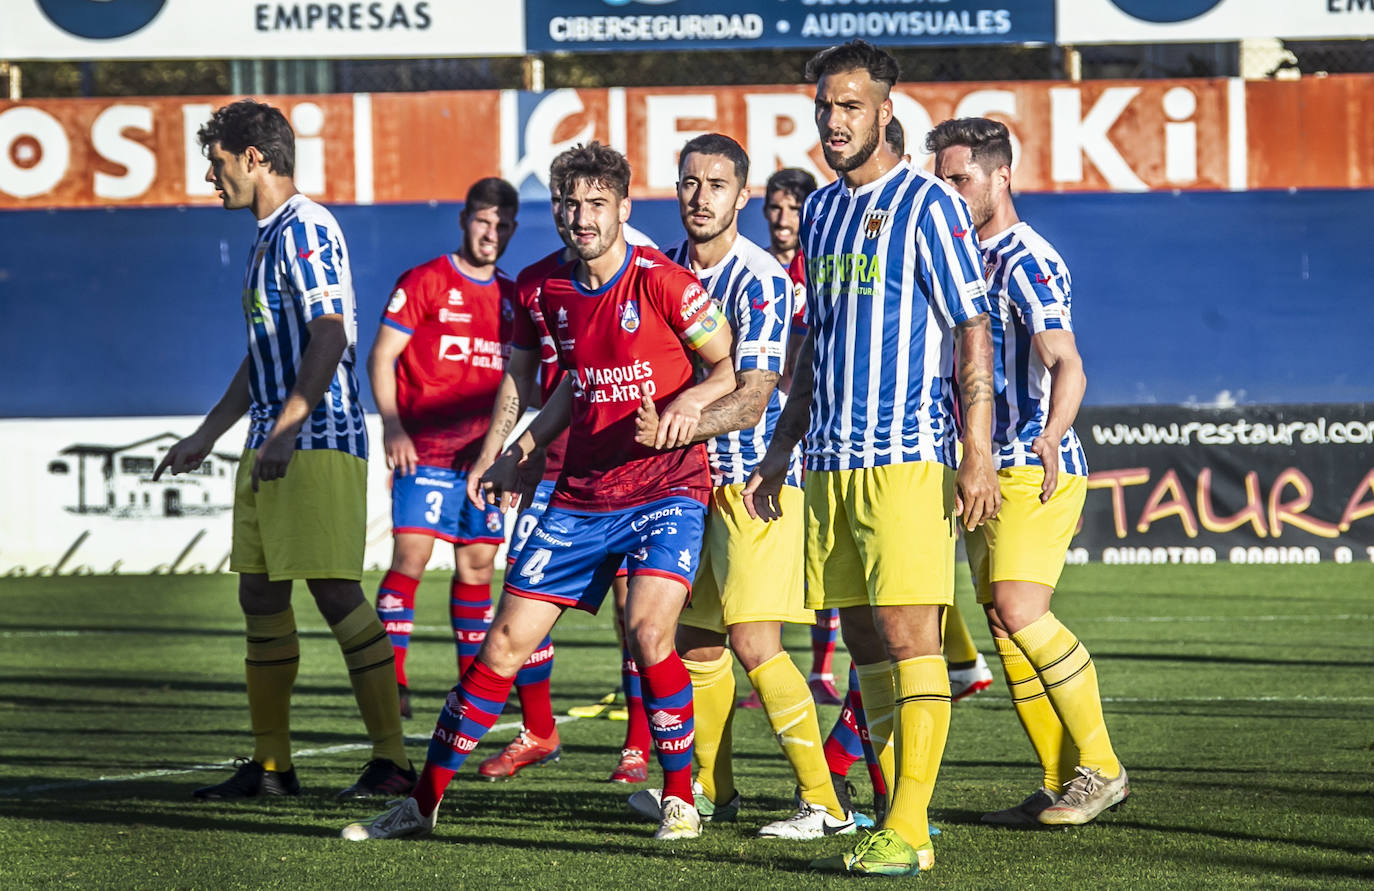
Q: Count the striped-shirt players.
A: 4